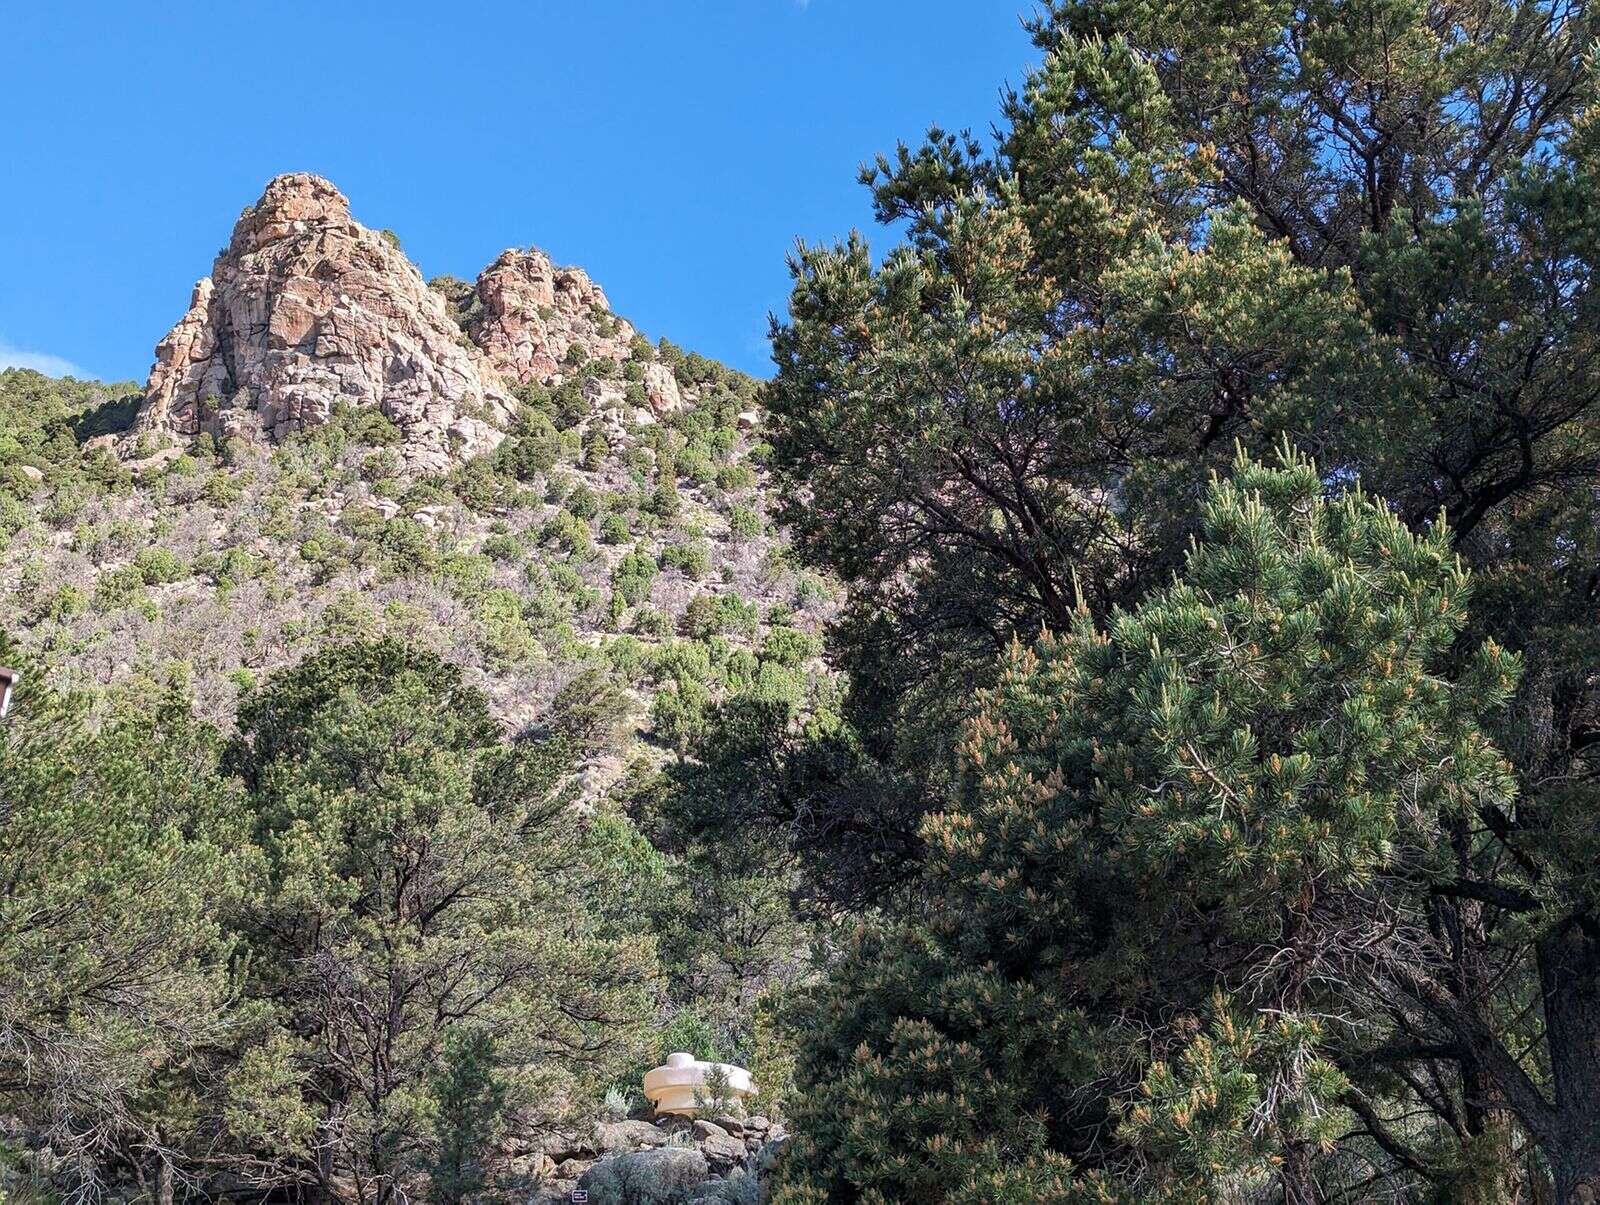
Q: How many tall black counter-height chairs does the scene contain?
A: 0